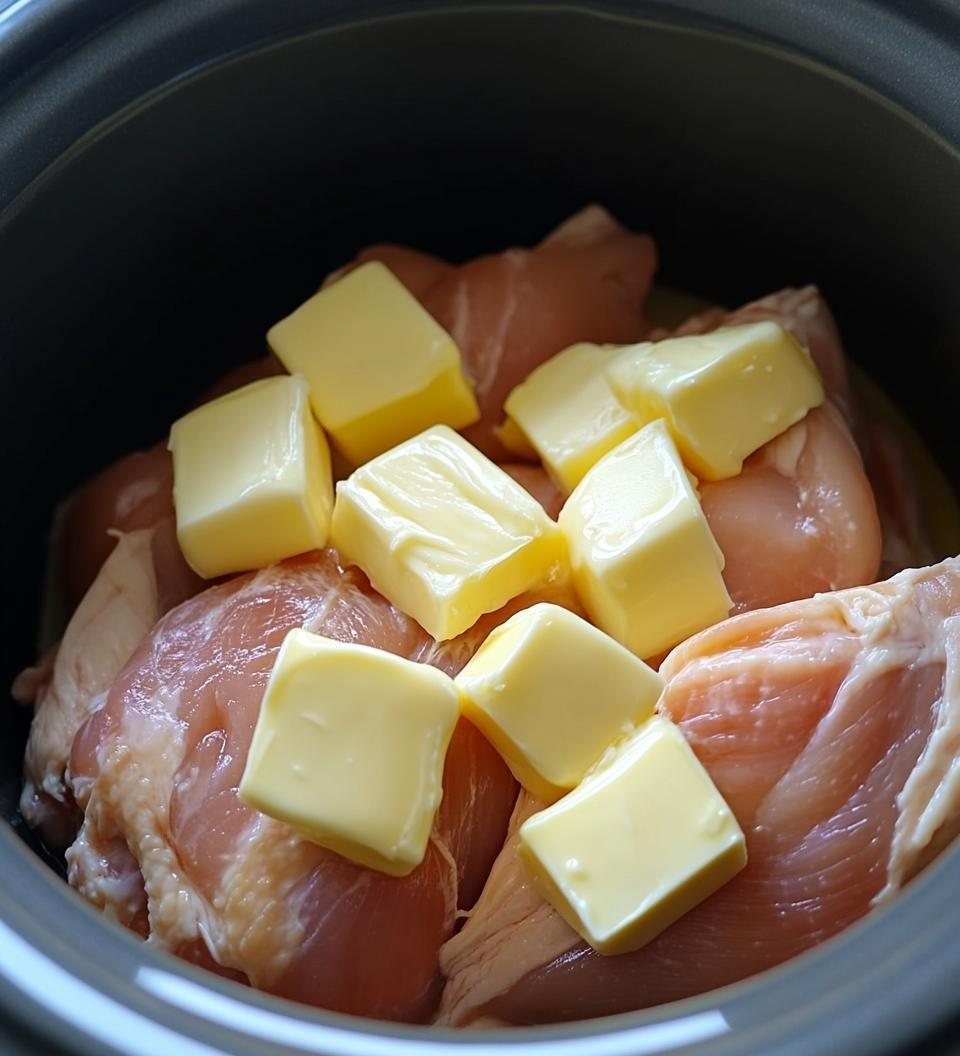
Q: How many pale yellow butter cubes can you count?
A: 9